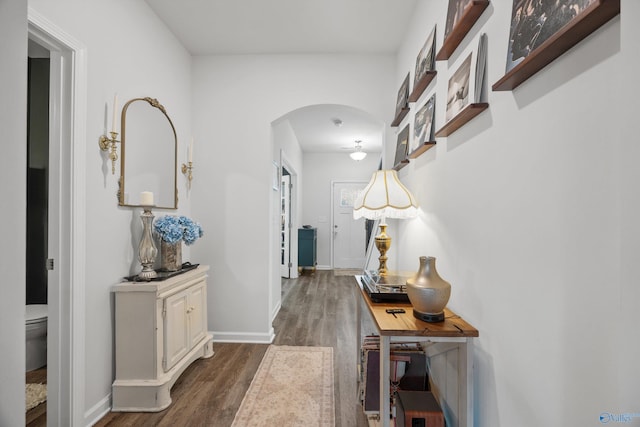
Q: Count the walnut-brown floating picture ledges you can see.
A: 7